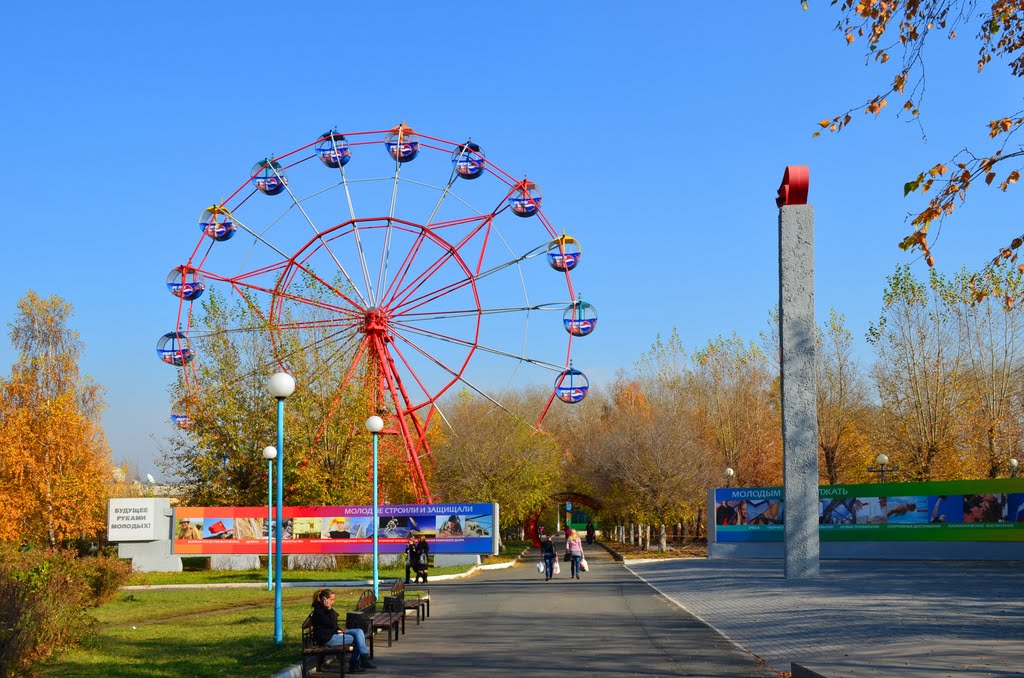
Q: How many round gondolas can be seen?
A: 12